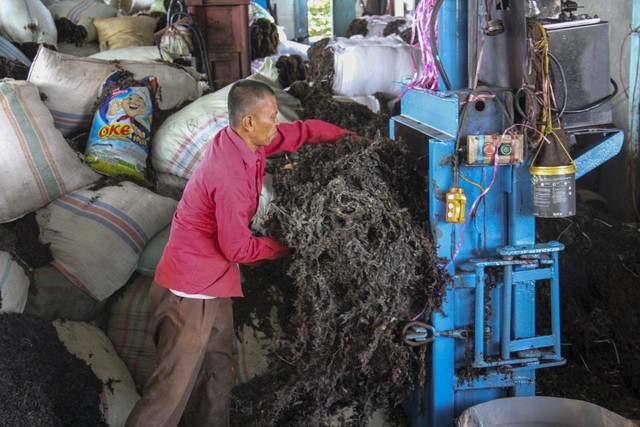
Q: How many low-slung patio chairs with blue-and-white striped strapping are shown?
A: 0